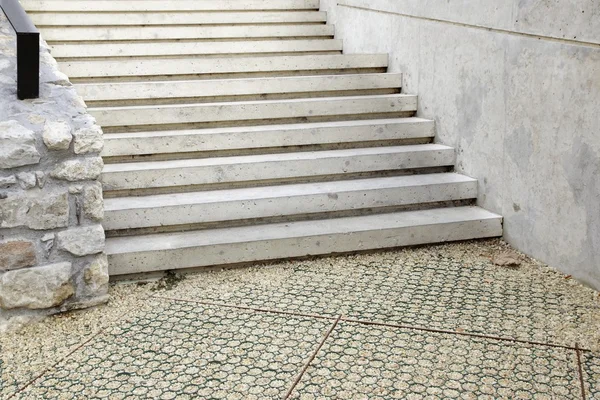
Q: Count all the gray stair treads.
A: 11